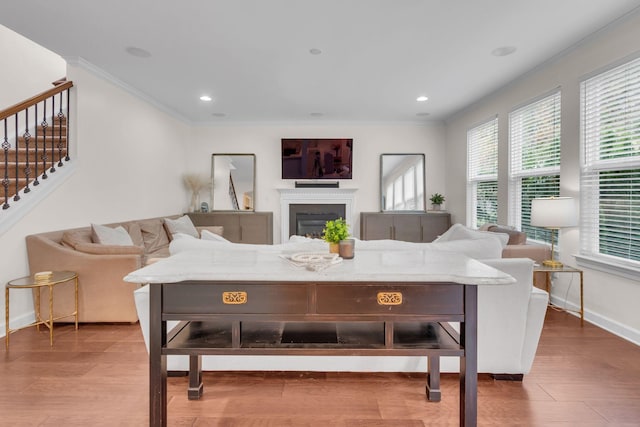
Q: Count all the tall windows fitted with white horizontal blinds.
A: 3